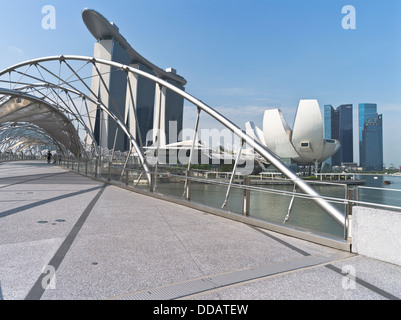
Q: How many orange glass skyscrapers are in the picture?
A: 0